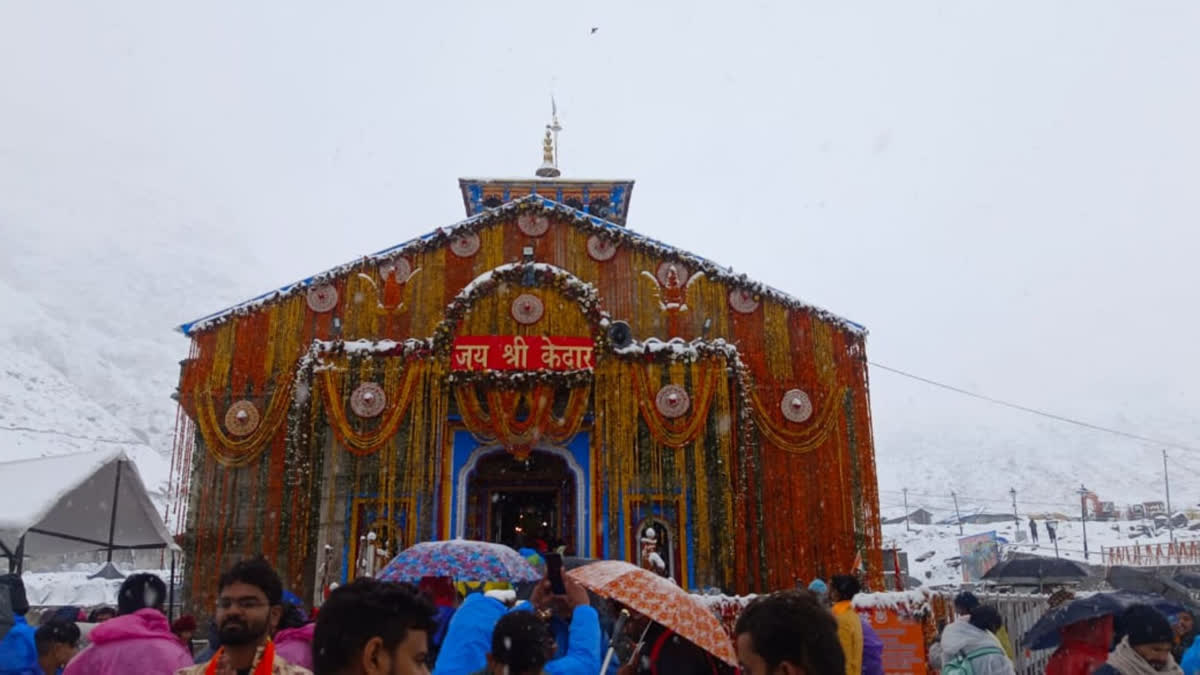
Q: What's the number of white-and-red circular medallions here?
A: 12